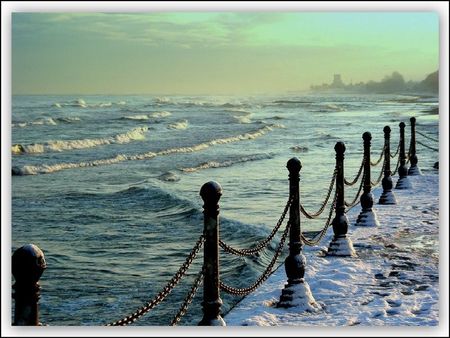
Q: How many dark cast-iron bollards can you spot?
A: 8